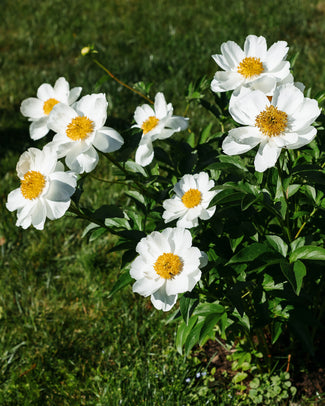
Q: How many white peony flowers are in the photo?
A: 8